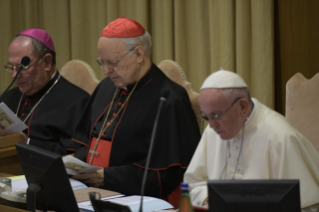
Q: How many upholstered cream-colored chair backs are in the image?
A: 3